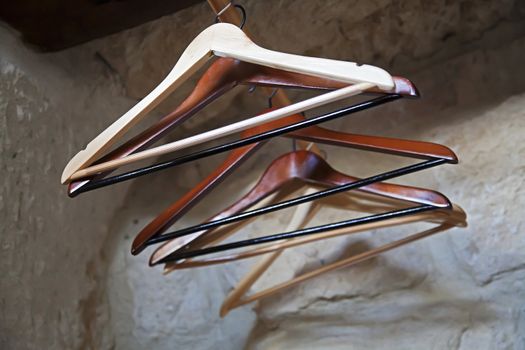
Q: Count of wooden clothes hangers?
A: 6